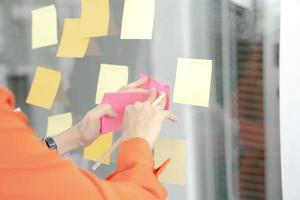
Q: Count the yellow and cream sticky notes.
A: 10